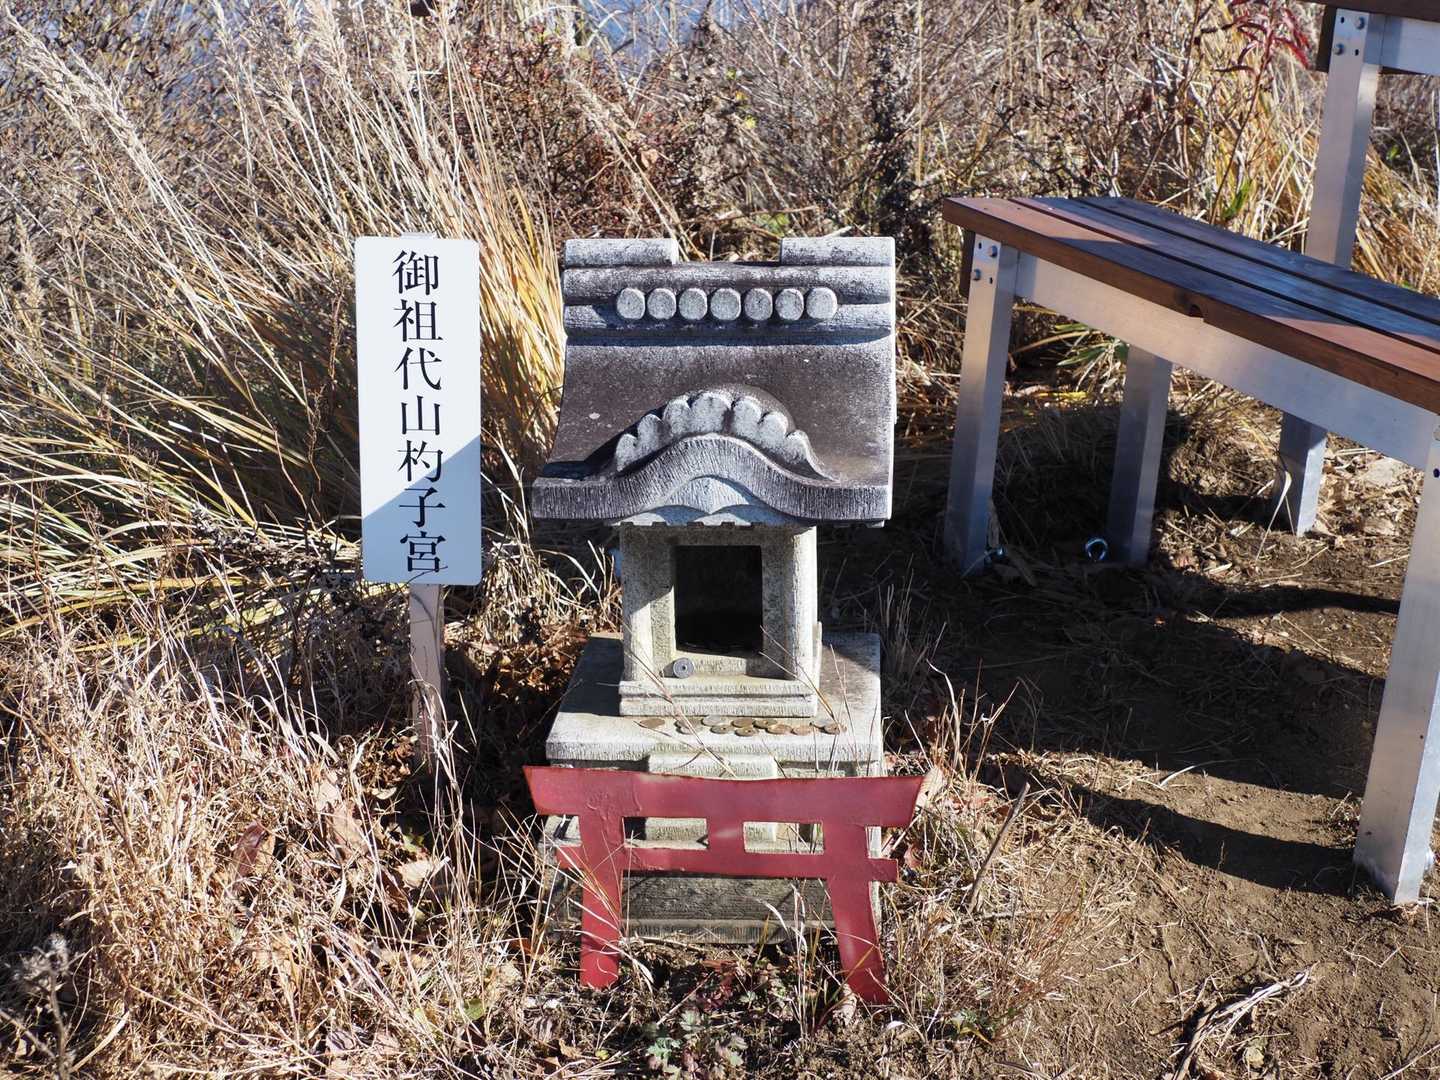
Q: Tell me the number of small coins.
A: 13